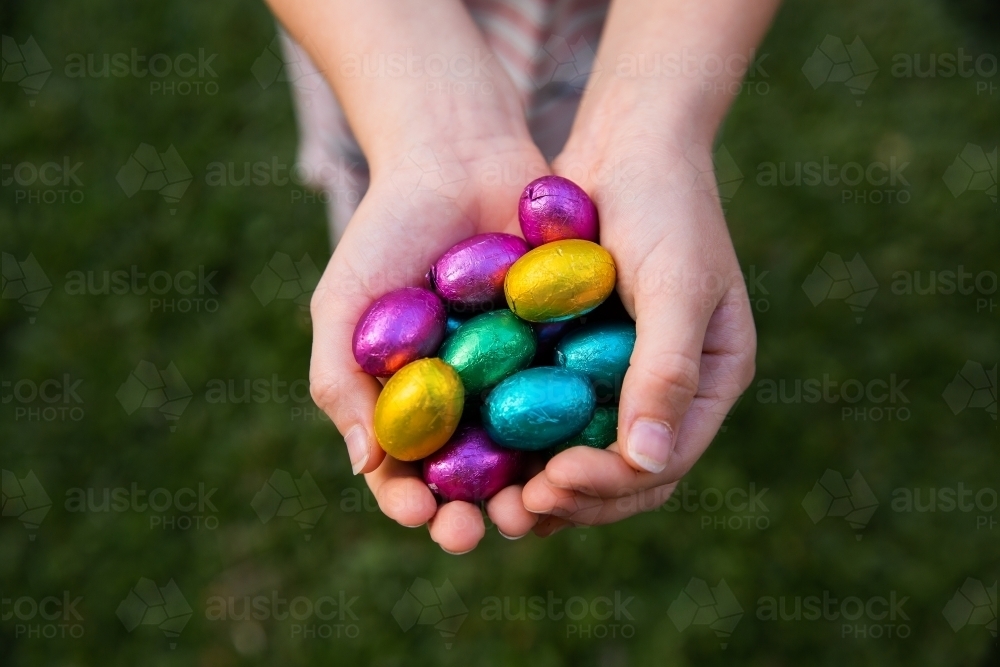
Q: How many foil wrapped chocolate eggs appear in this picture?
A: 12